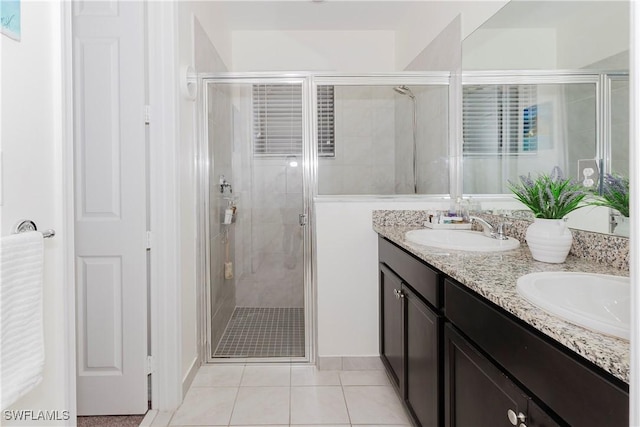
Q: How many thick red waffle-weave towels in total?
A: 0